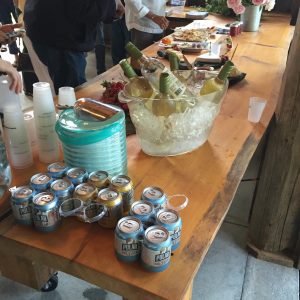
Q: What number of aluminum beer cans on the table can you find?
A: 15